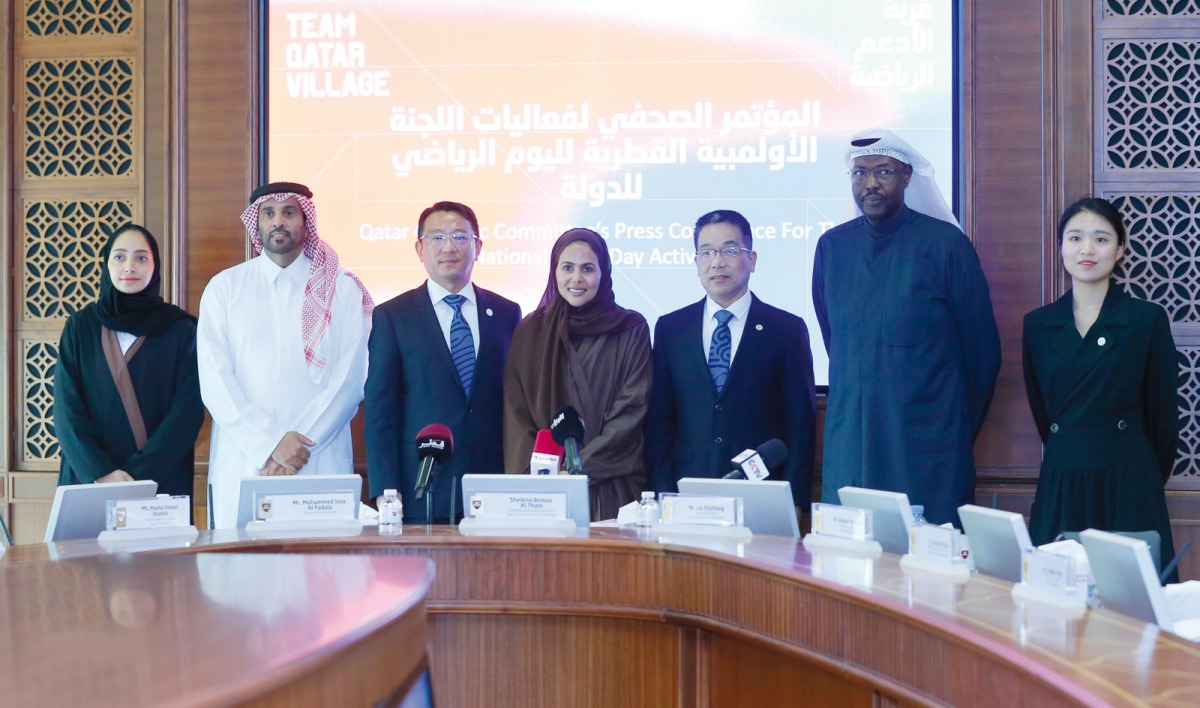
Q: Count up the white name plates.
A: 7